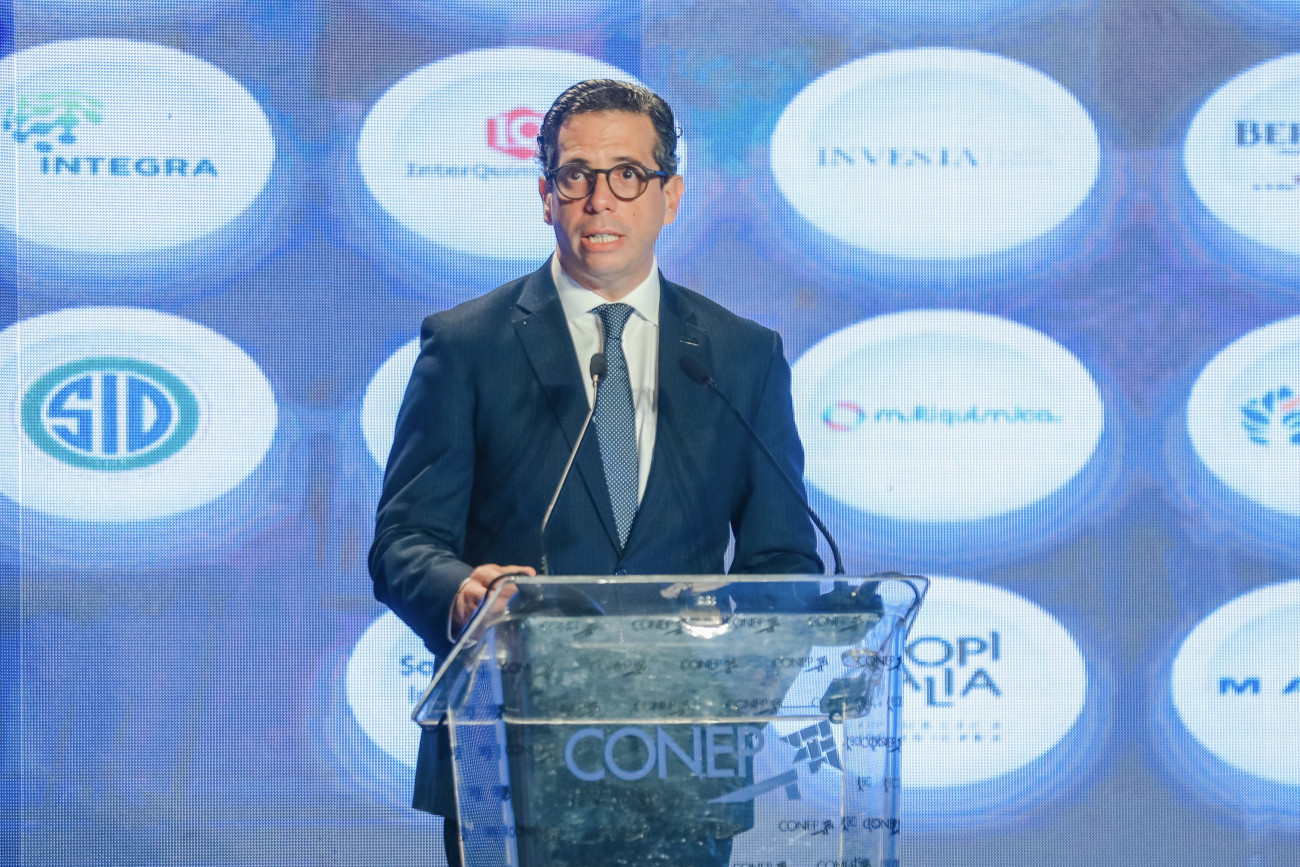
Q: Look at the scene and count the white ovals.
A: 11